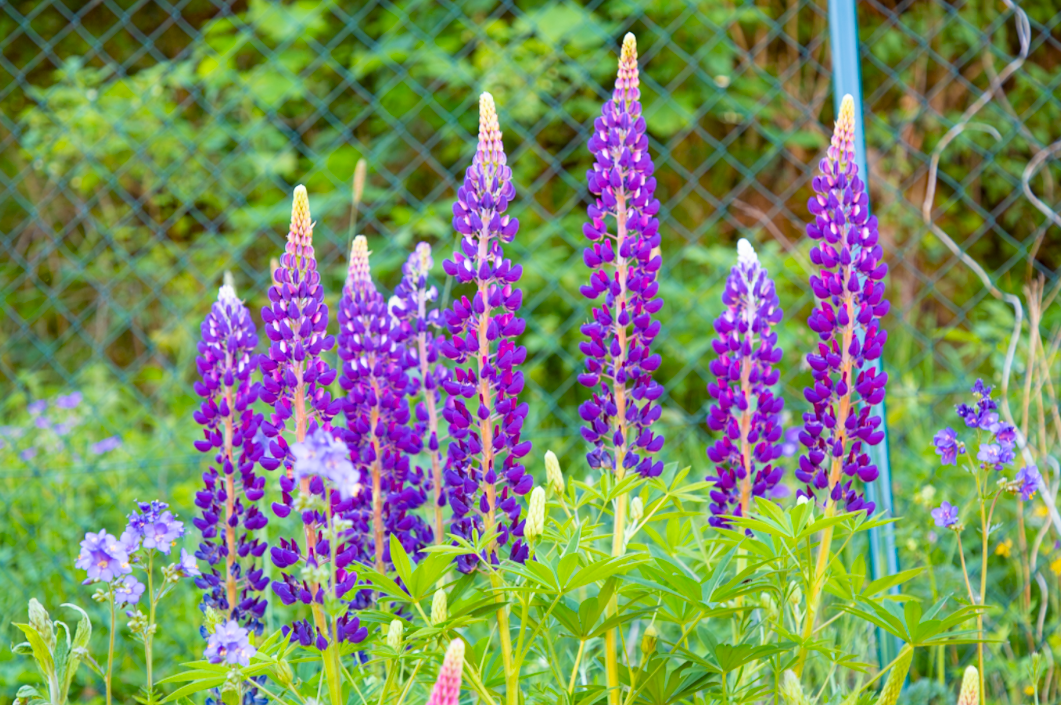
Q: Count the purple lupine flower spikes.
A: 8